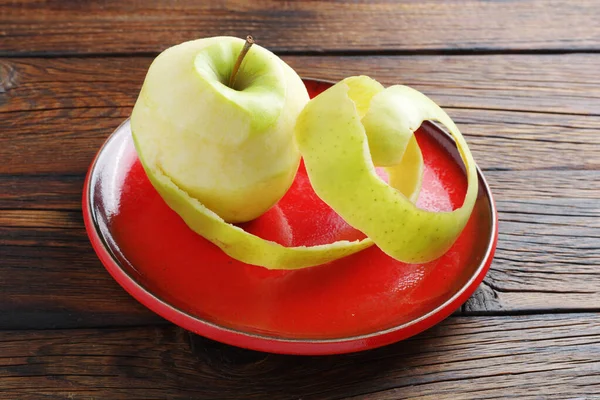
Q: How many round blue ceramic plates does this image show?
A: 0